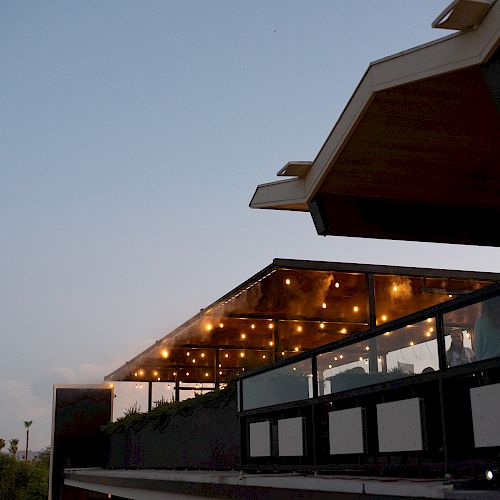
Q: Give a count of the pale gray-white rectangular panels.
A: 5